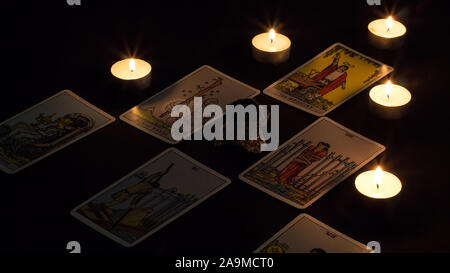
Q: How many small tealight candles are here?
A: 5